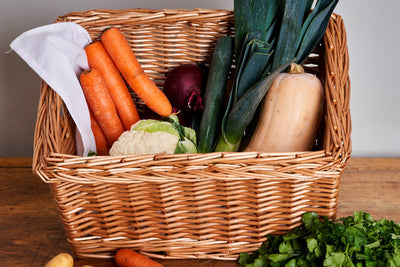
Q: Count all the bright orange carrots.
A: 5